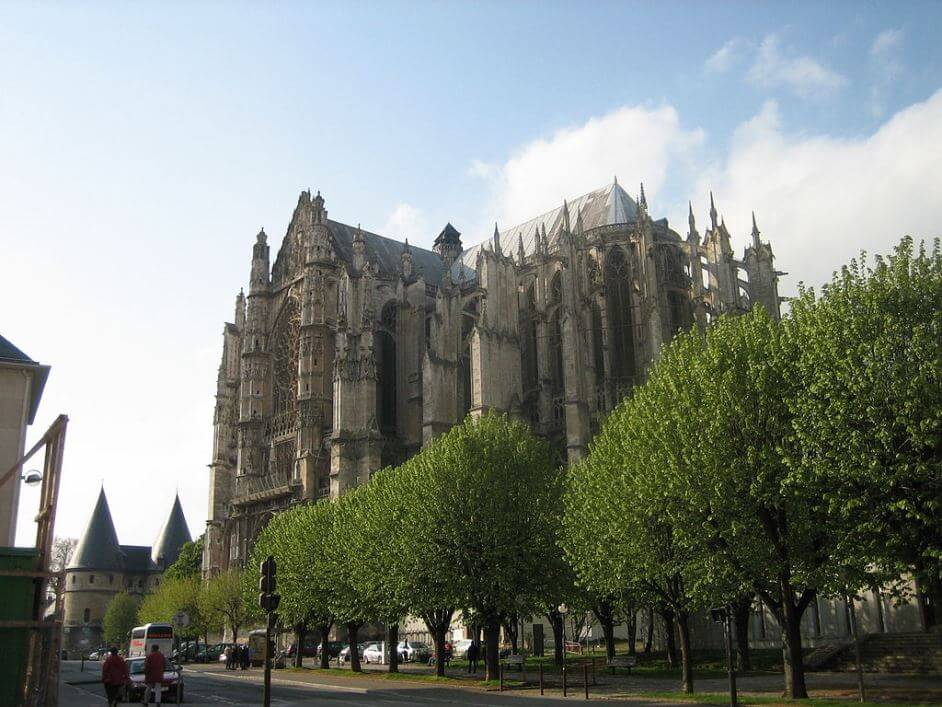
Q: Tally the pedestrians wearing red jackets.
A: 2